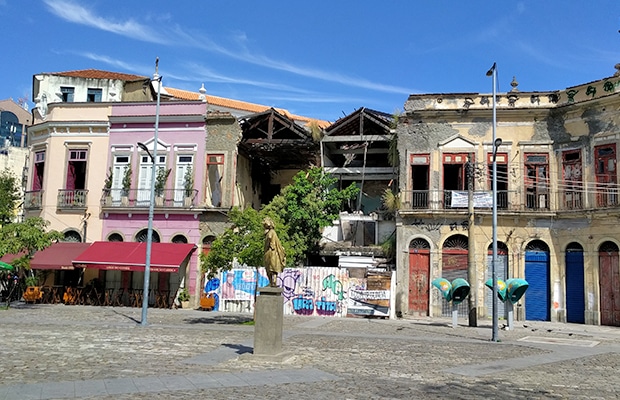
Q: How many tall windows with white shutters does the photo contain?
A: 3